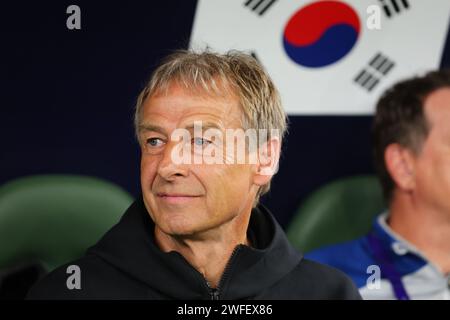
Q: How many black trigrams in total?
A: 3